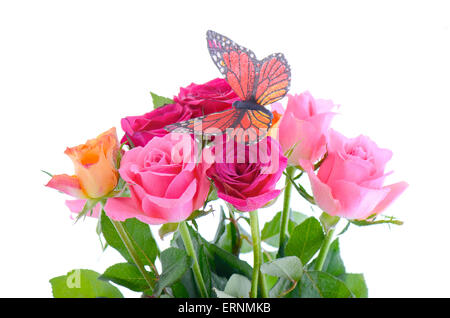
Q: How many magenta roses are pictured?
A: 3